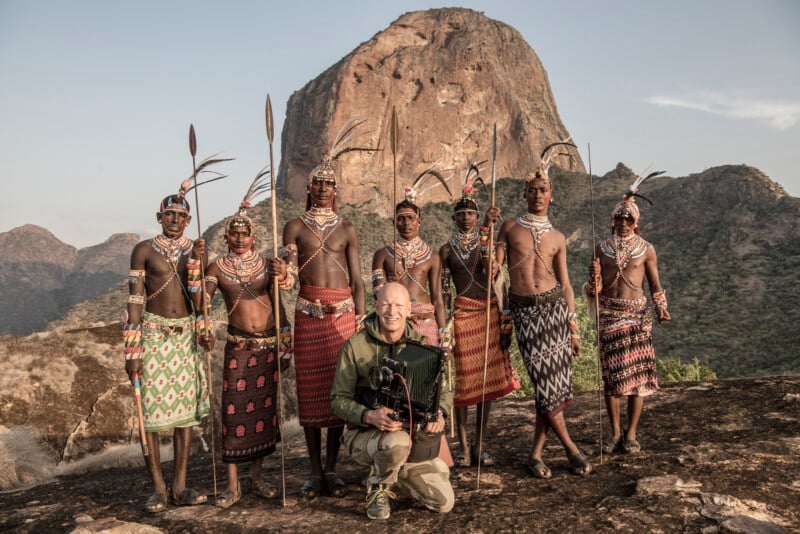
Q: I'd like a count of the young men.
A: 7